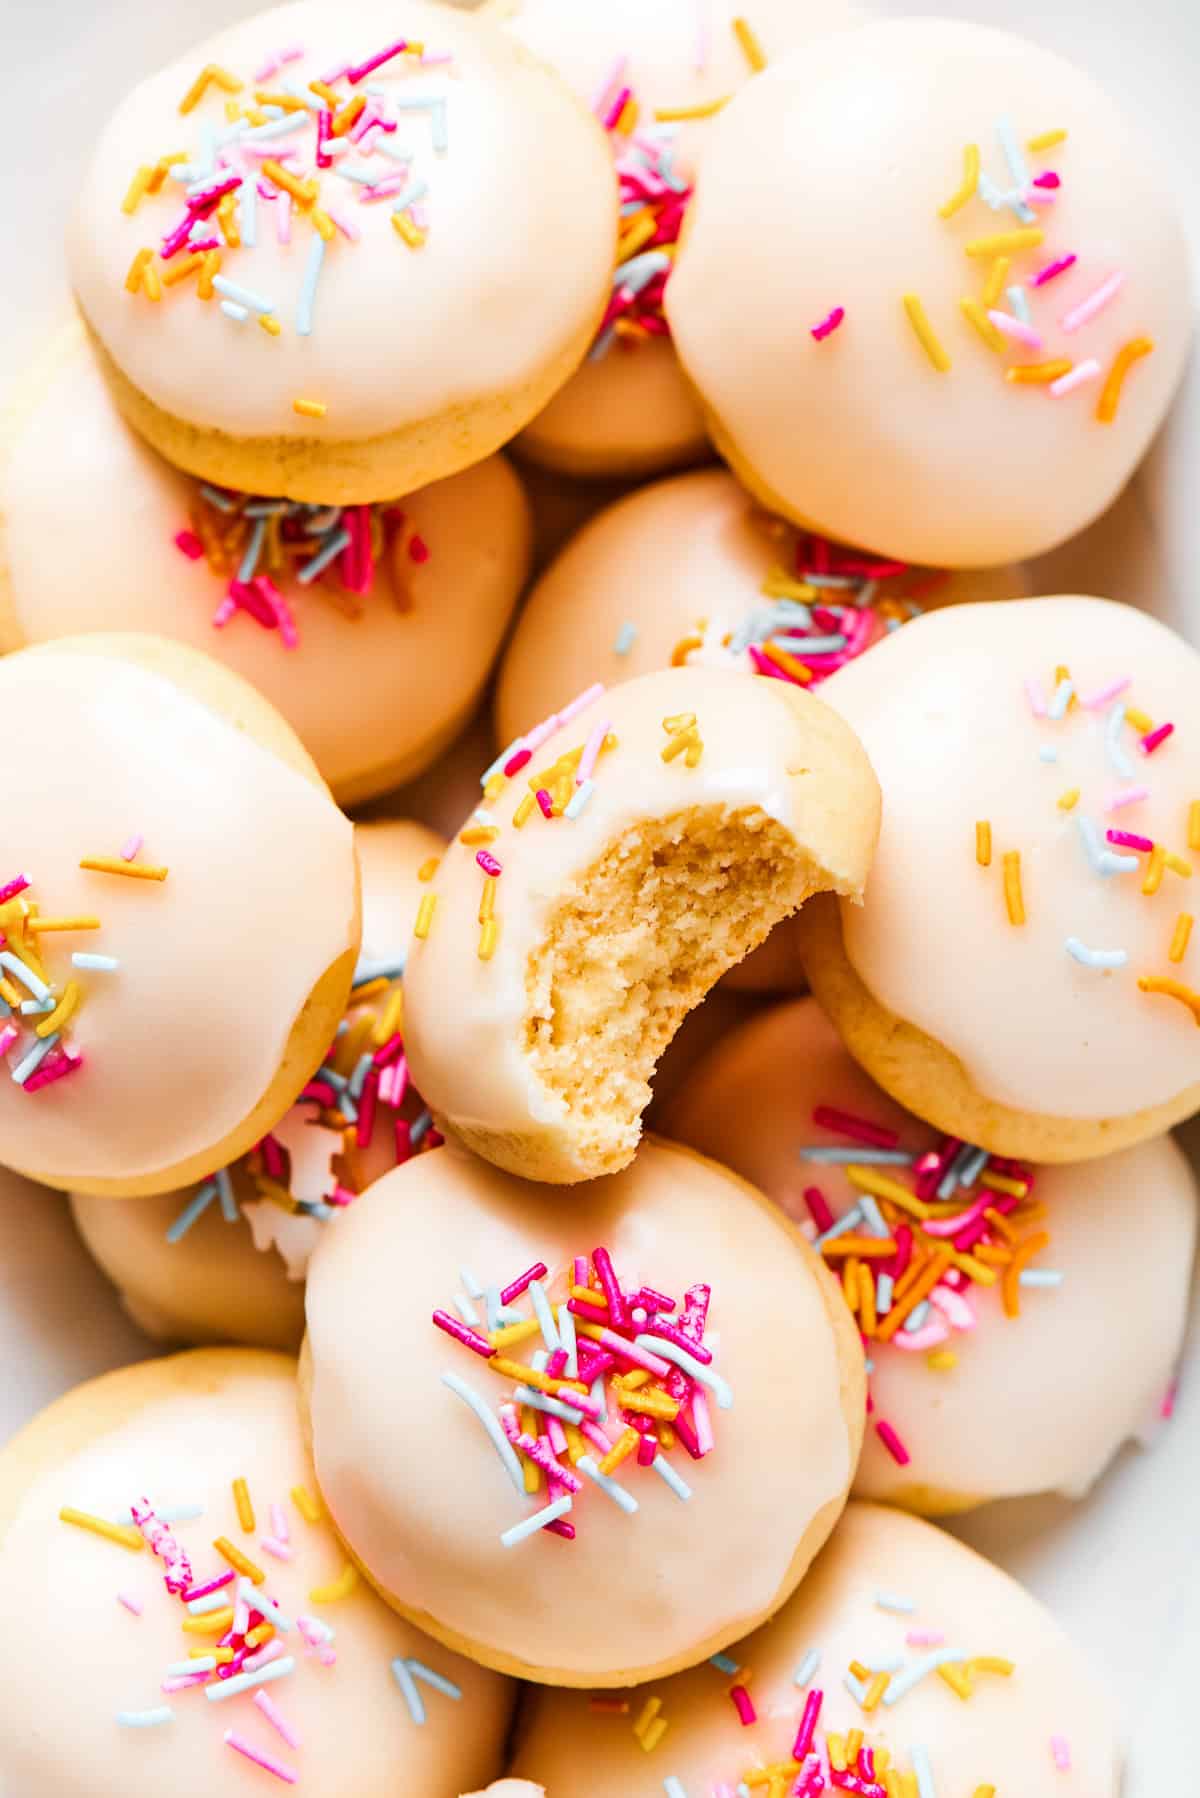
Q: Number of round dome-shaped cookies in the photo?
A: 13